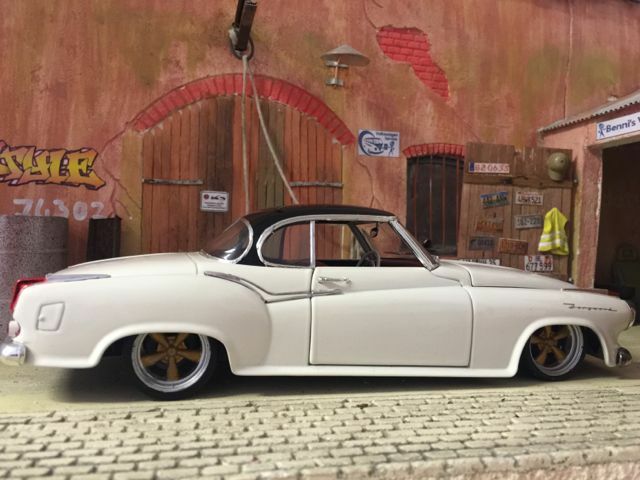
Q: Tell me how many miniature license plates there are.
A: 9